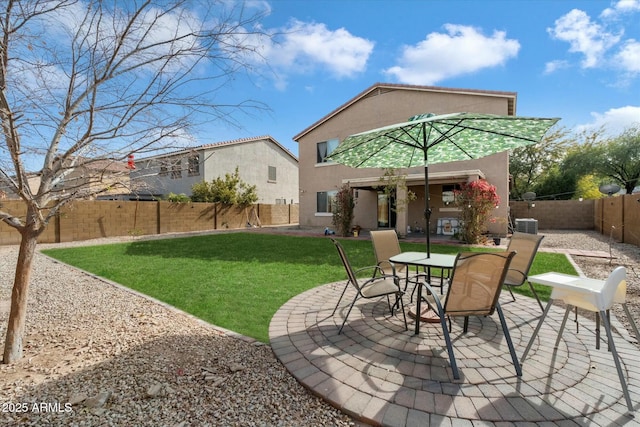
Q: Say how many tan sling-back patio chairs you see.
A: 4